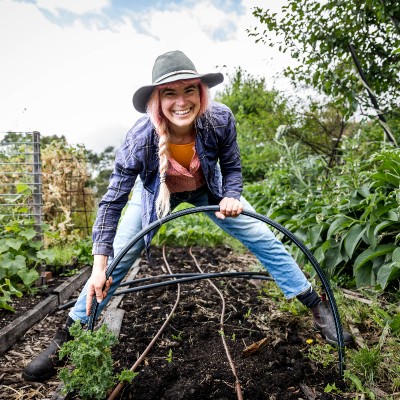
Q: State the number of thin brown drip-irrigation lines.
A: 2